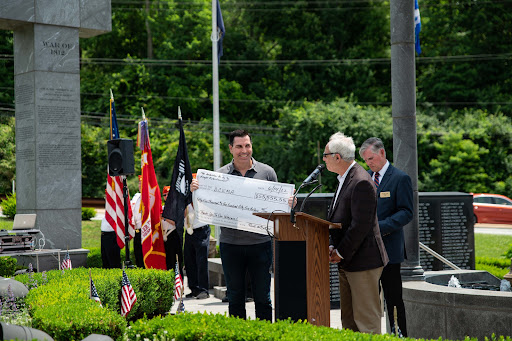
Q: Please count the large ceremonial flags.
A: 3